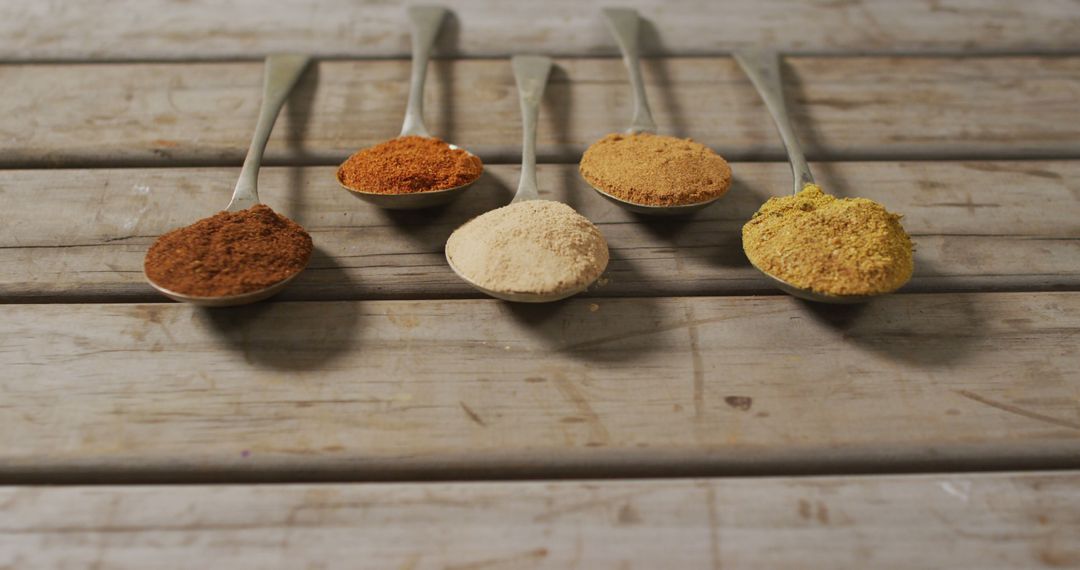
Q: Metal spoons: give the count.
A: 5